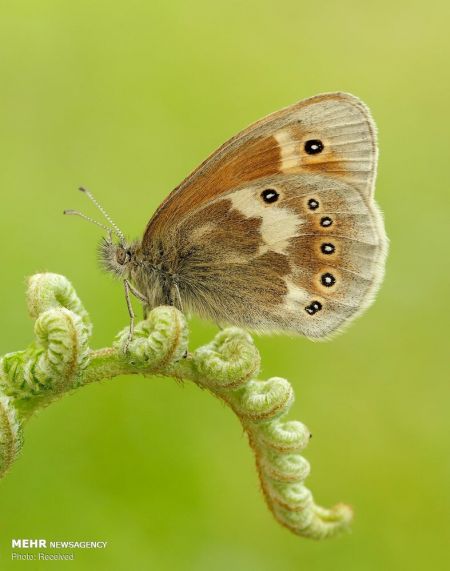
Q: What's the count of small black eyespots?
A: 7